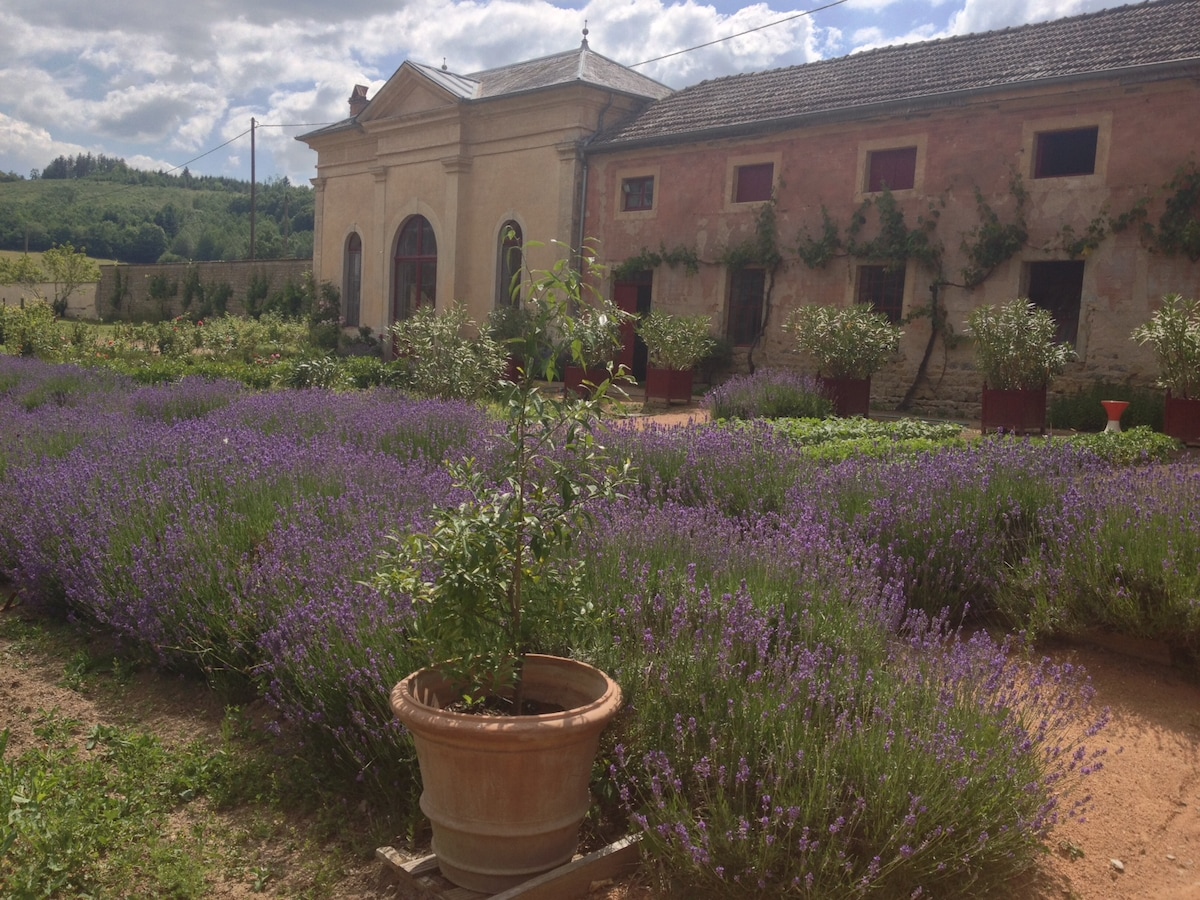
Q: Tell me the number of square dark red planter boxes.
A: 6